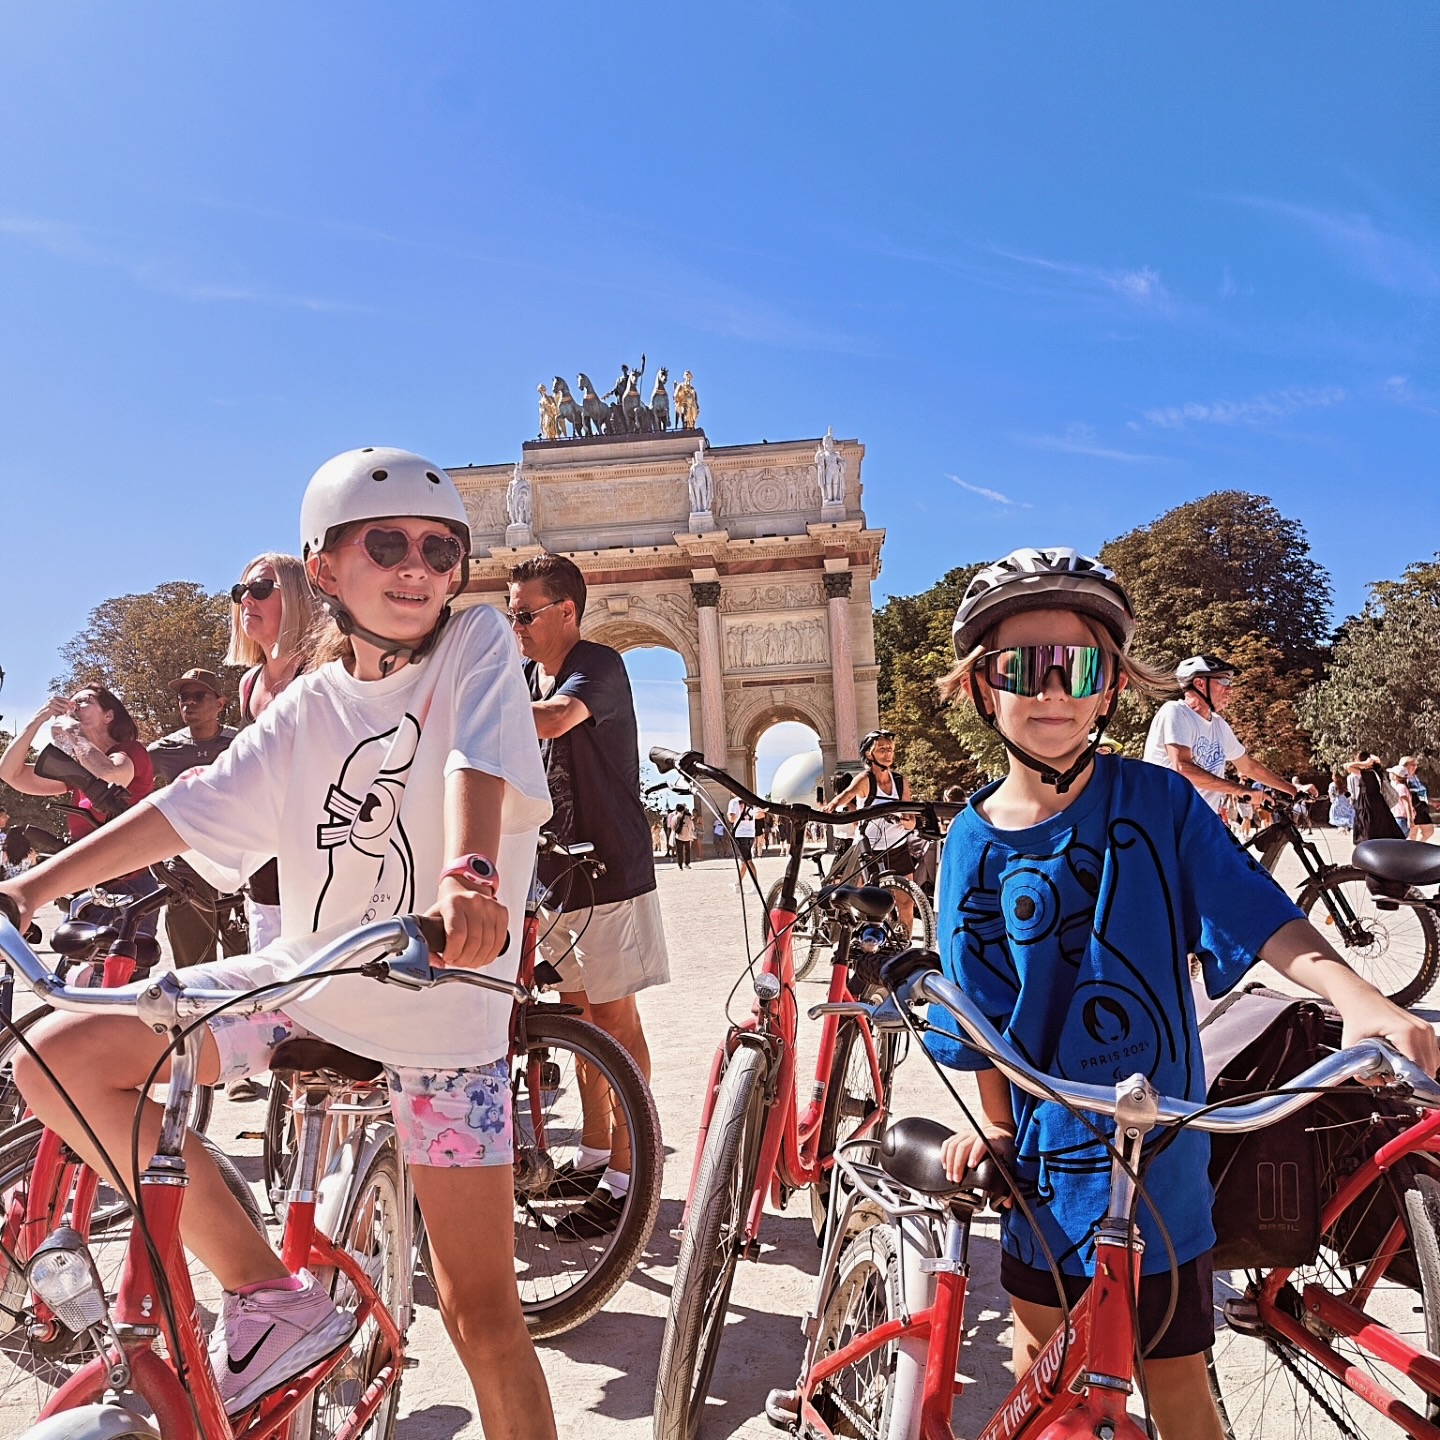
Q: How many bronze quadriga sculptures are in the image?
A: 1